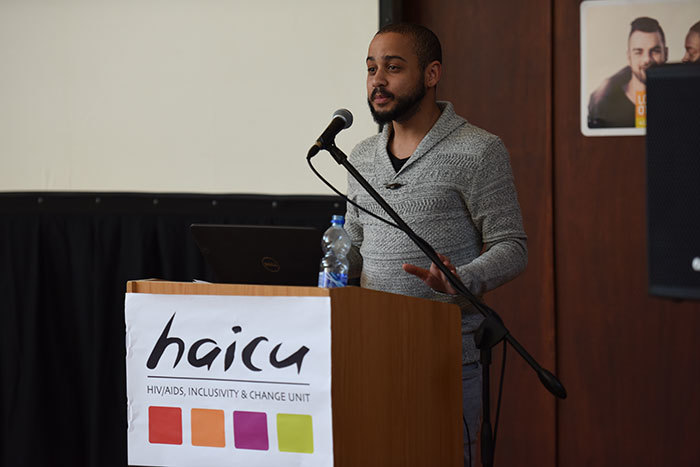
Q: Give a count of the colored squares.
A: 4